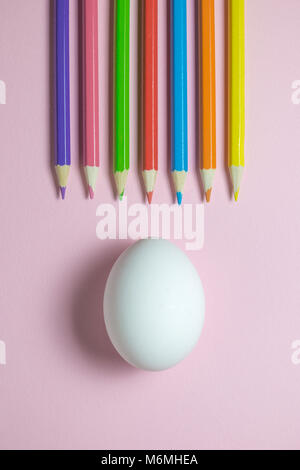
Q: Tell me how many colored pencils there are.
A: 7